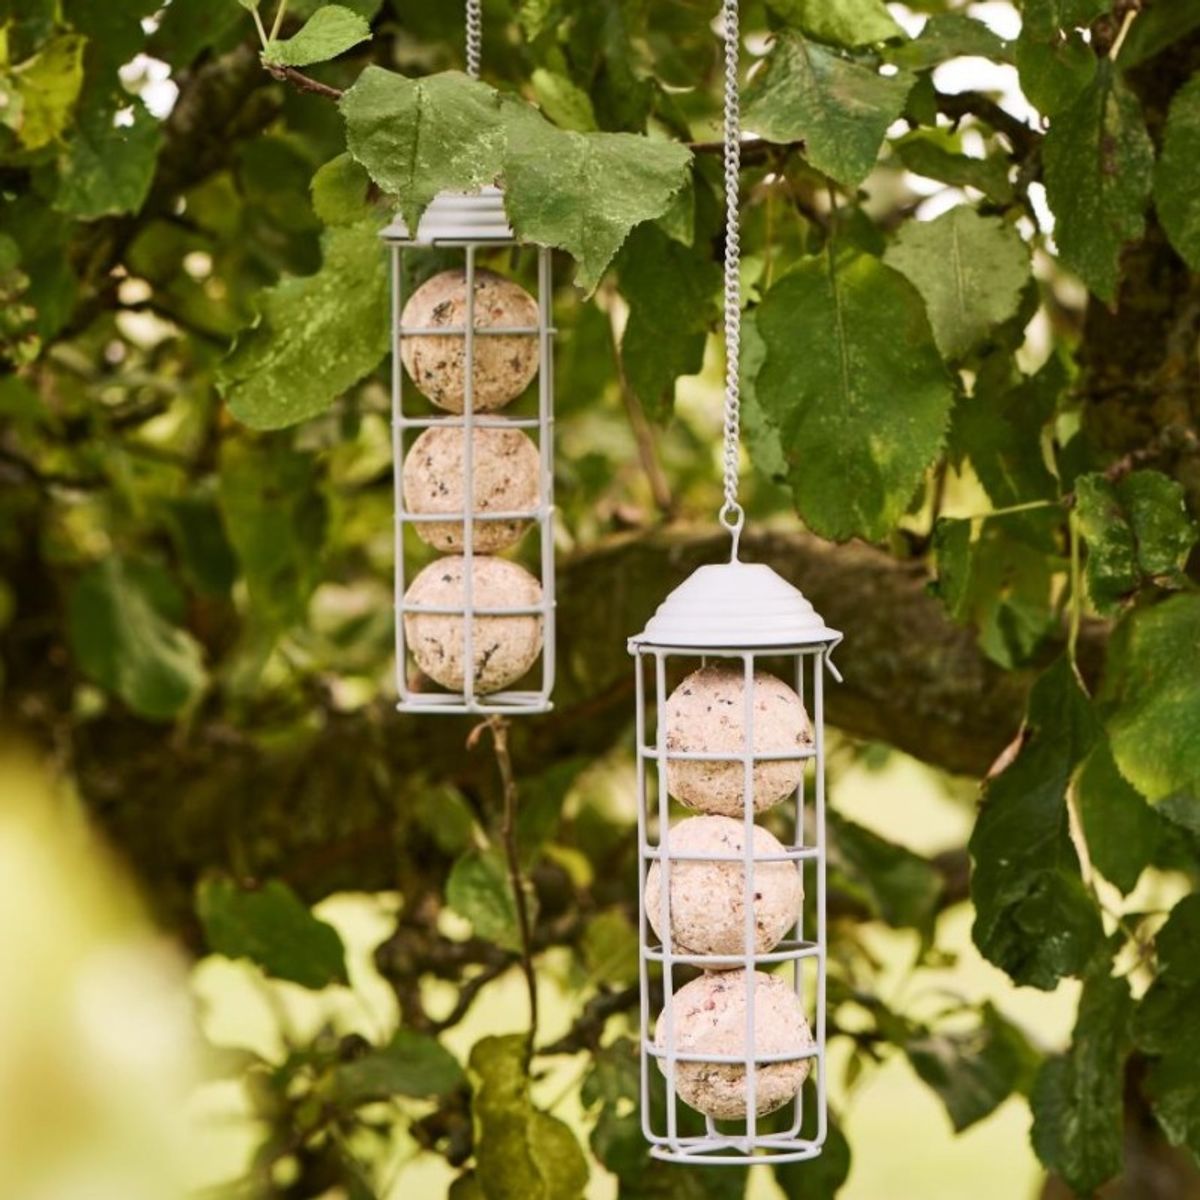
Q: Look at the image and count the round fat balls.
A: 6